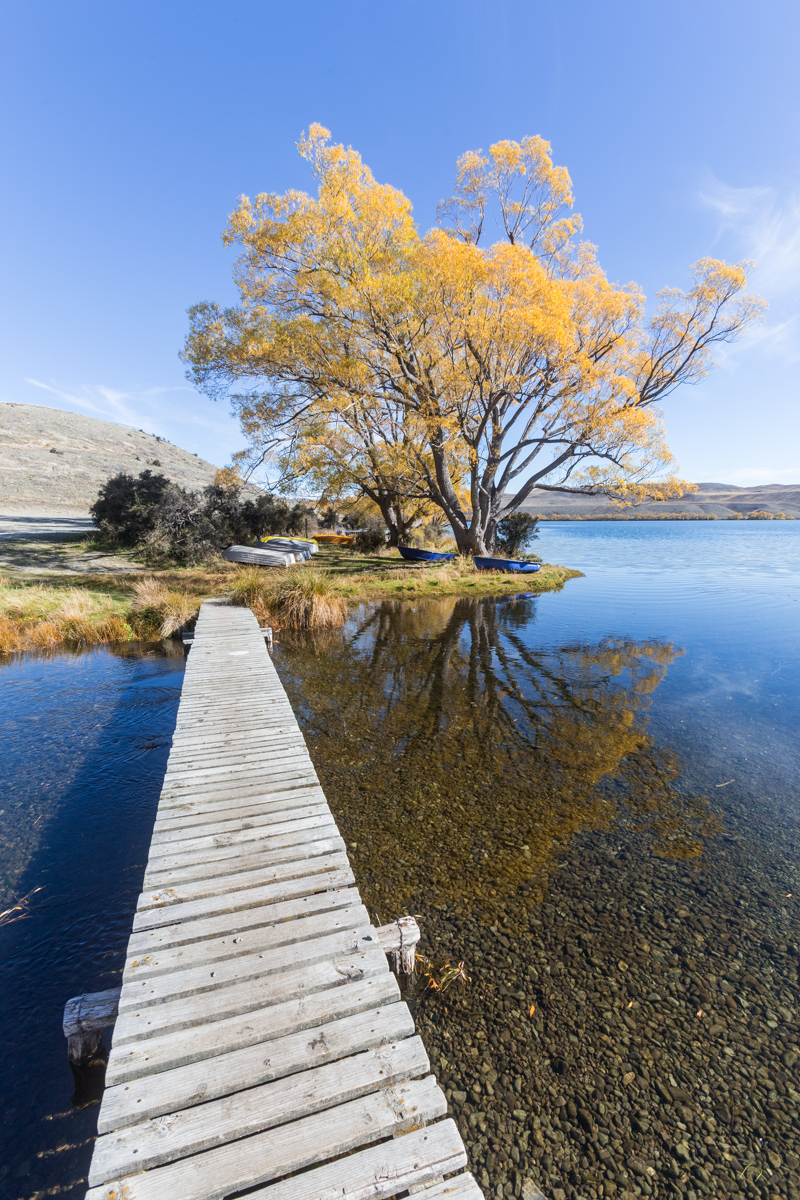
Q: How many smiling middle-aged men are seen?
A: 0